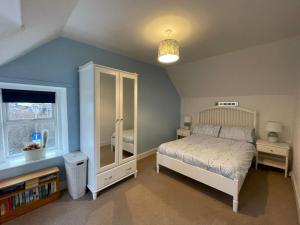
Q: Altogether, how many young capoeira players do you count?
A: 0